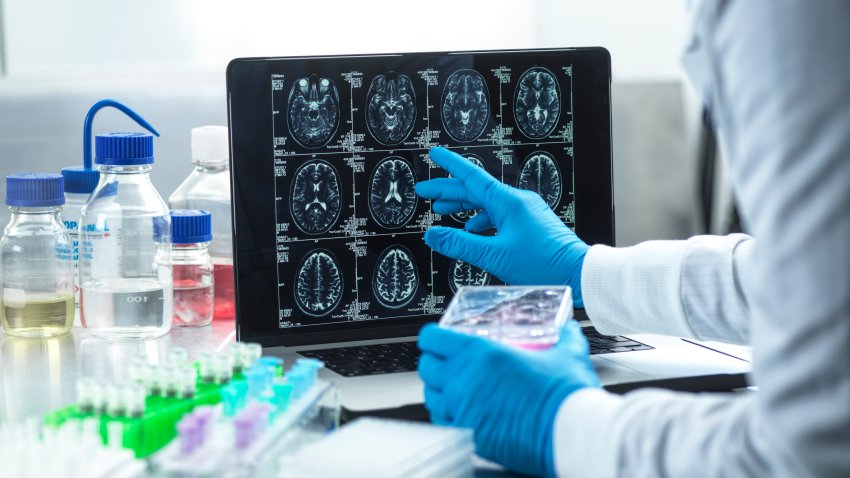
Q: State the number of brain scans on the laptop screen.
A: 11